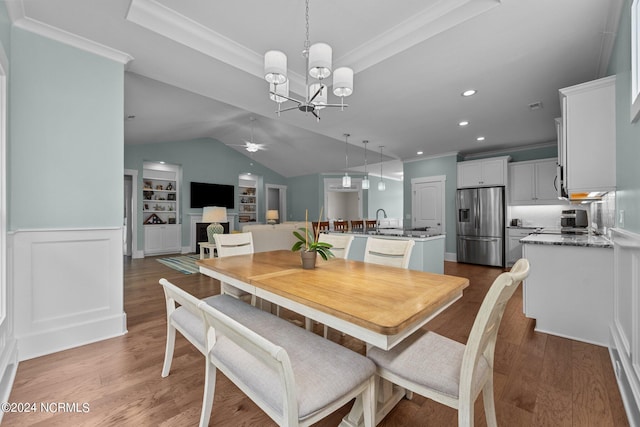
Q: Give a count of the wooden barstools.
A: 4